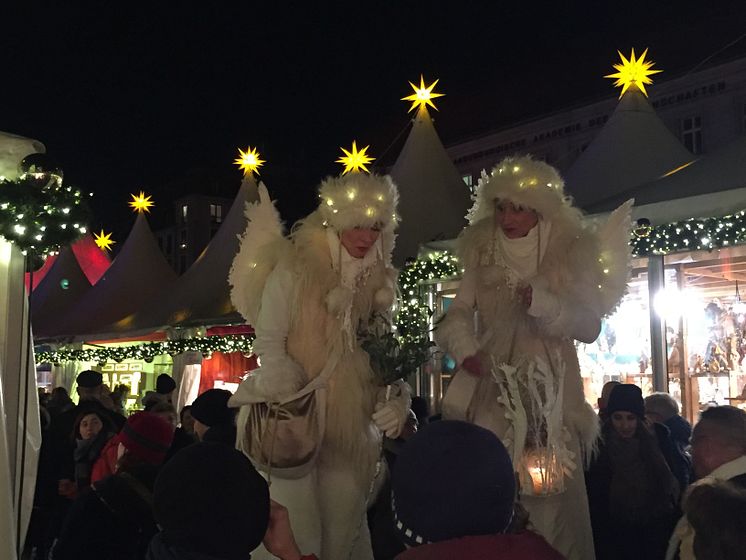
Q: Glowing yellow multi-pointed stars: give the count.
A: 6